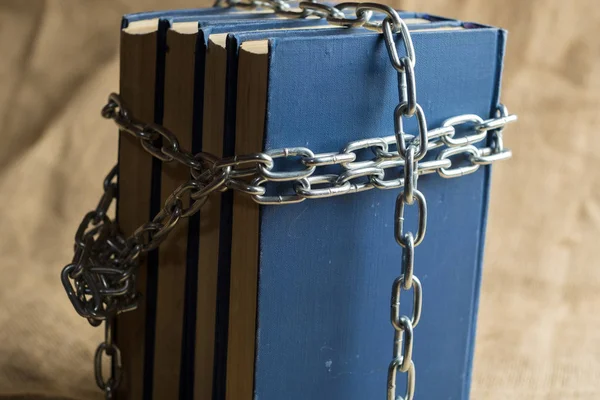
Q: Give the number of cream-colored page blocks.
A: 4